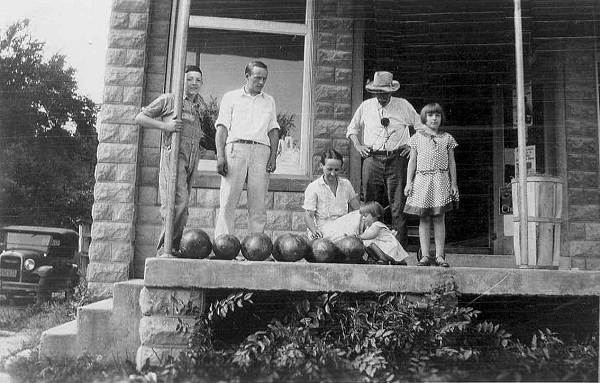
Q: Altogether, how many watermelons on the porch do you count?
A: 6